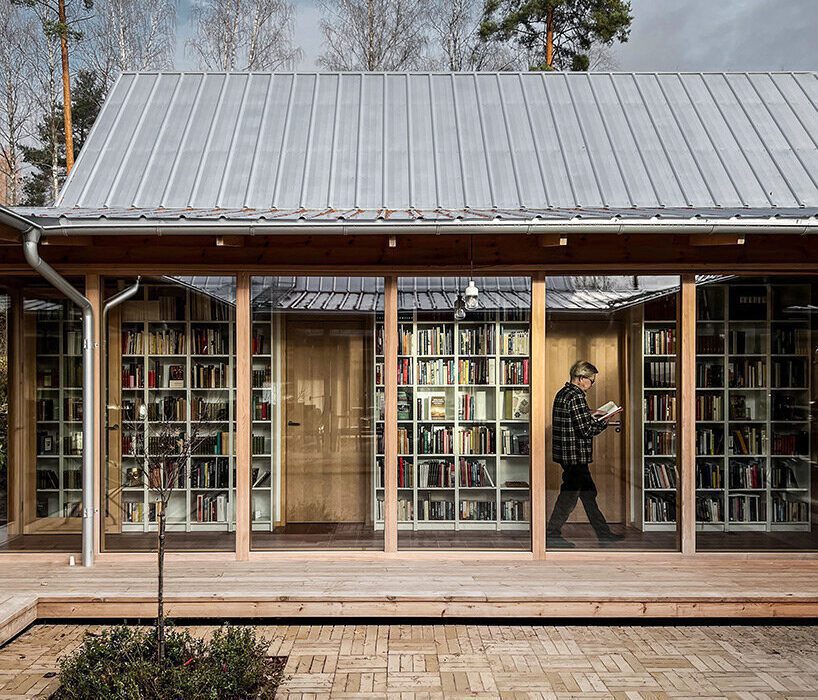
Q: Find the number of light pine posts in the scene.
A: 5